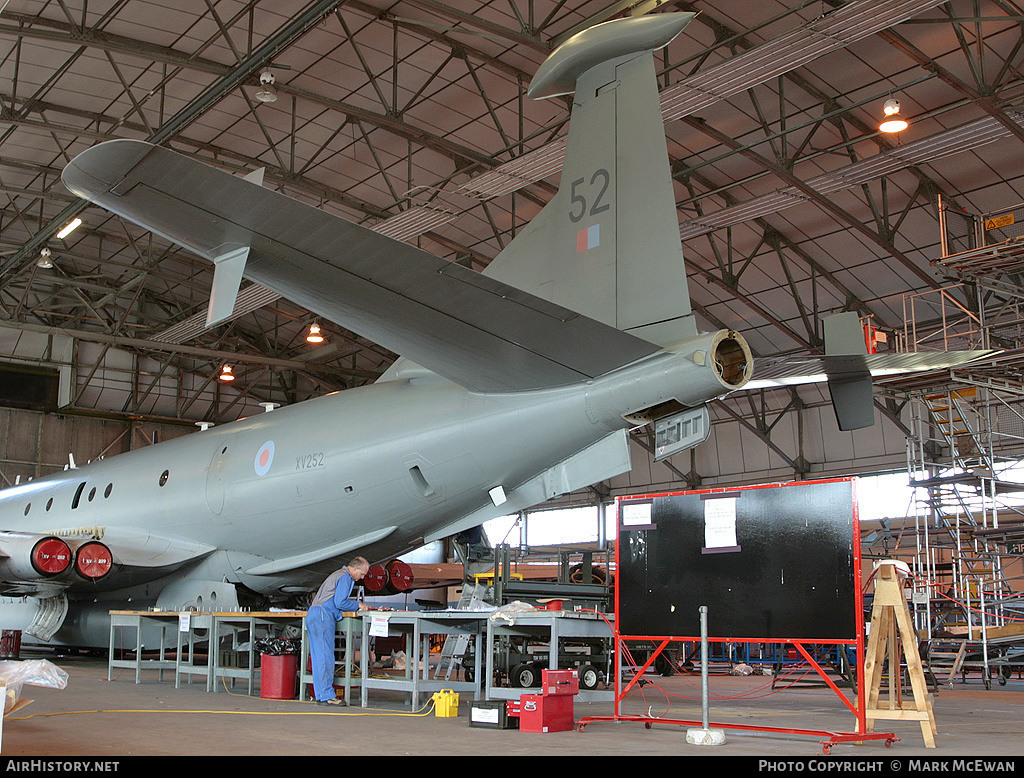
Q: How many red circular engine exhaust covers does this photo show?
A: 4